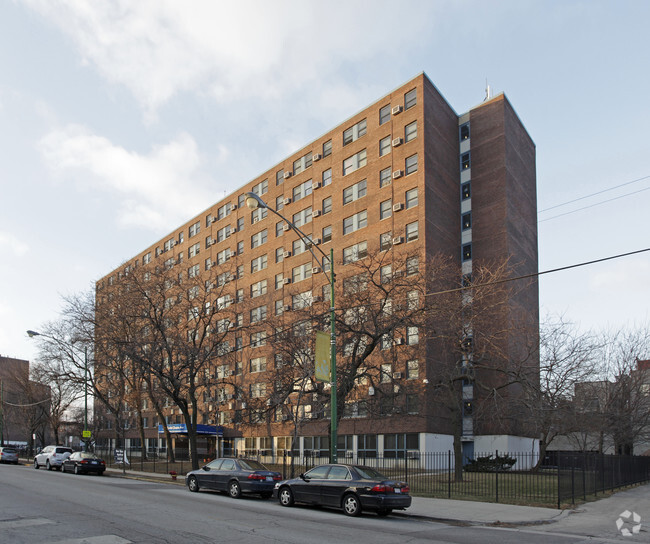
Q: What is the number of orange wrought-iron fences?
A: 0